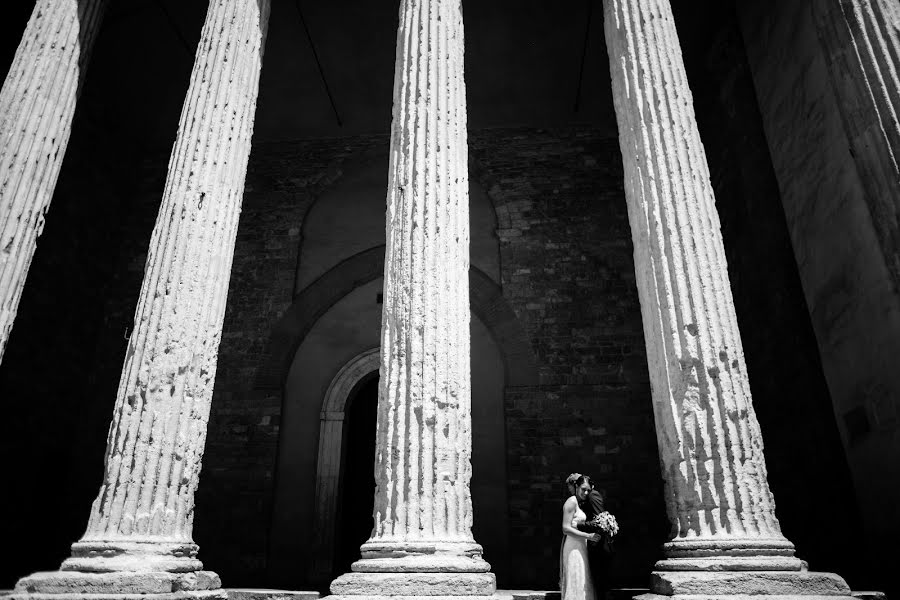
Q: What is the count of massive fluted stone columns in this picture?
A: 5